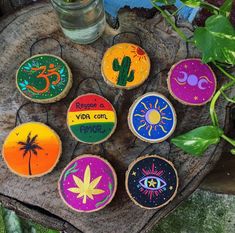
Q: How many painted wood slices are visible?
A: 8